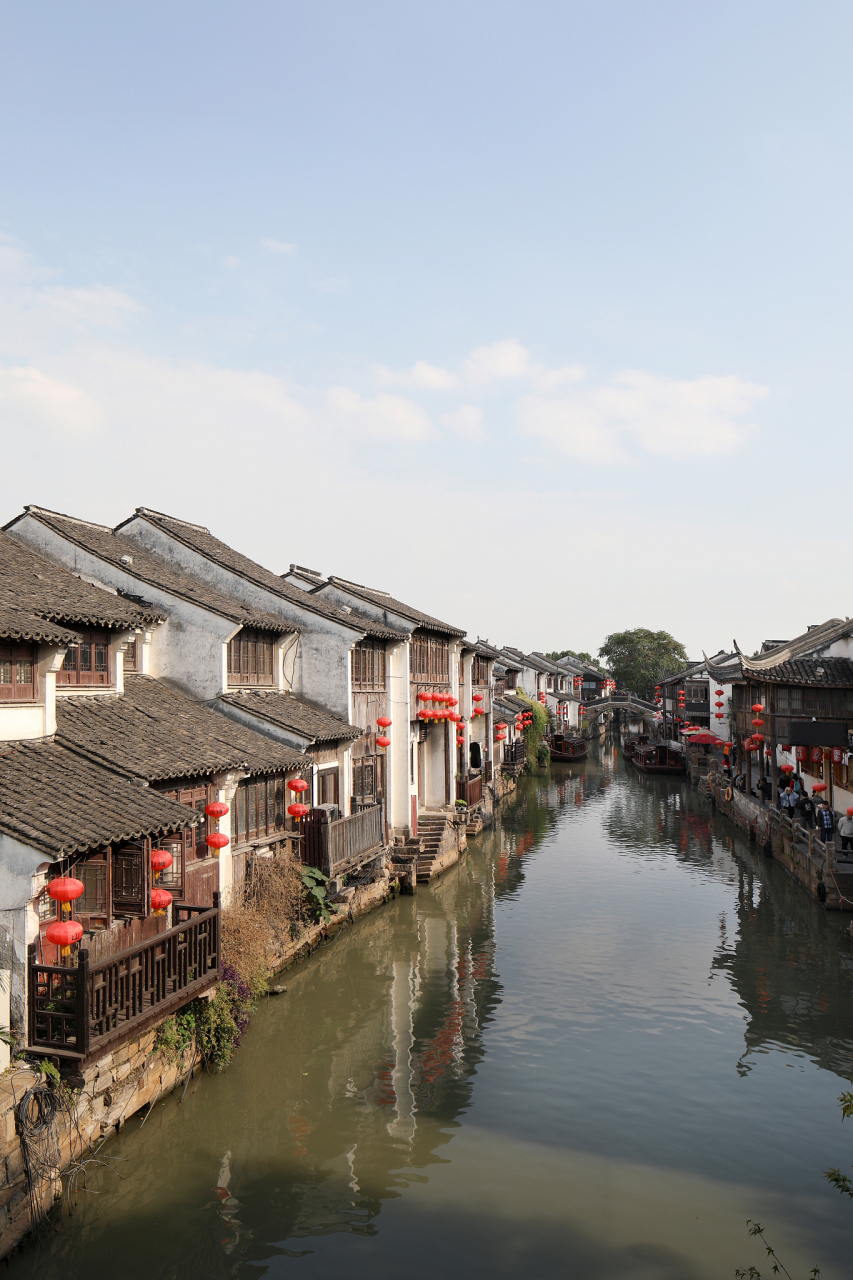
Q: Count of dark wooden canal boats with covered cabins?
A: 3